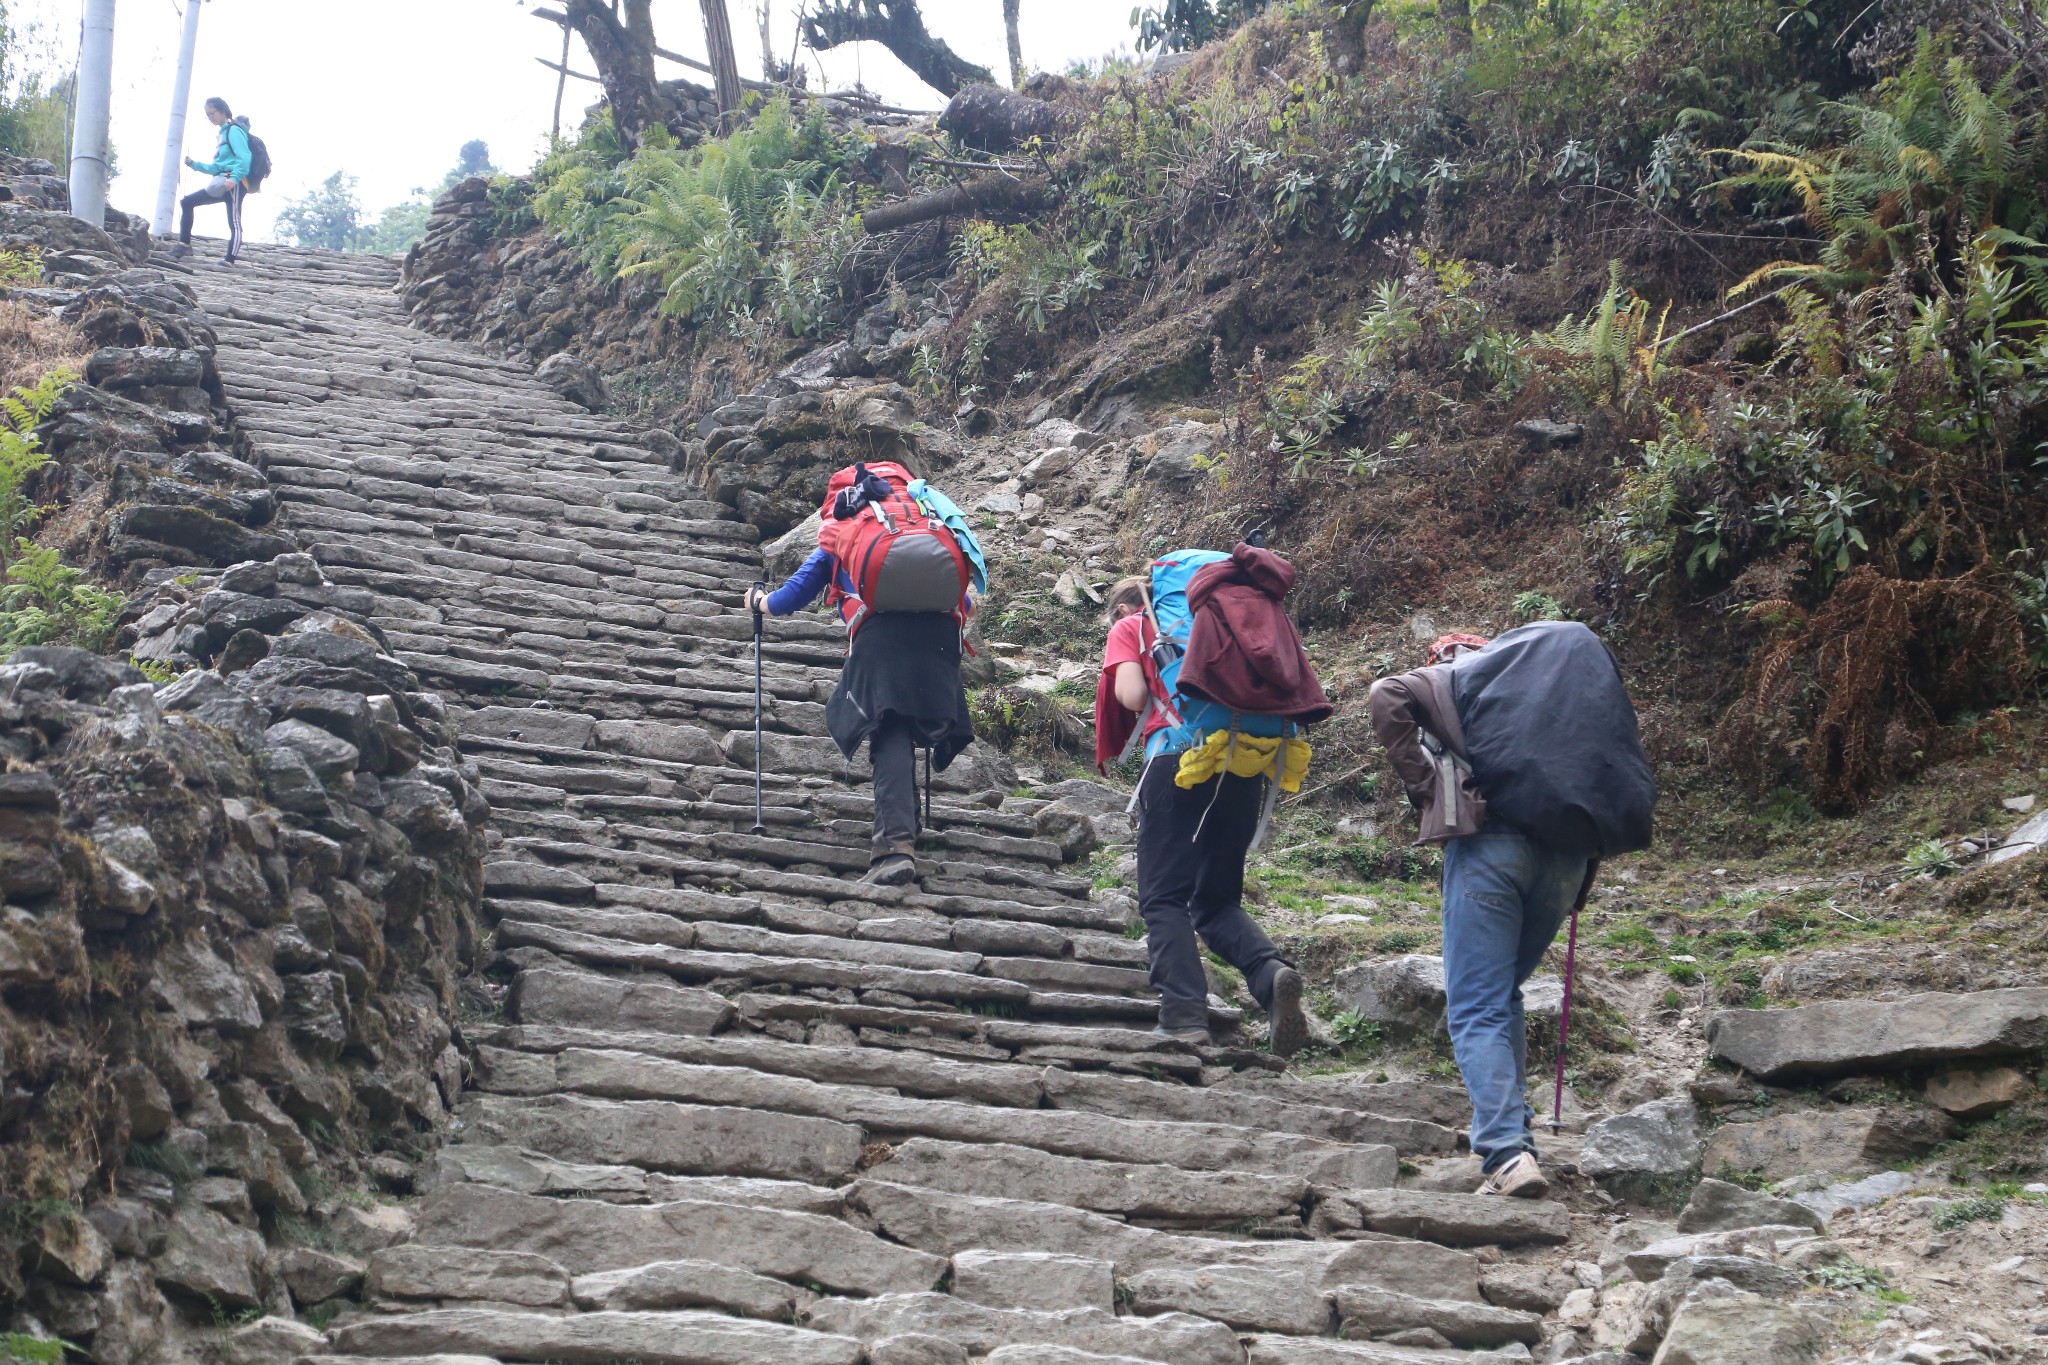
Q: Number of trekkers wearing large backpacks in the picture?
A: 3